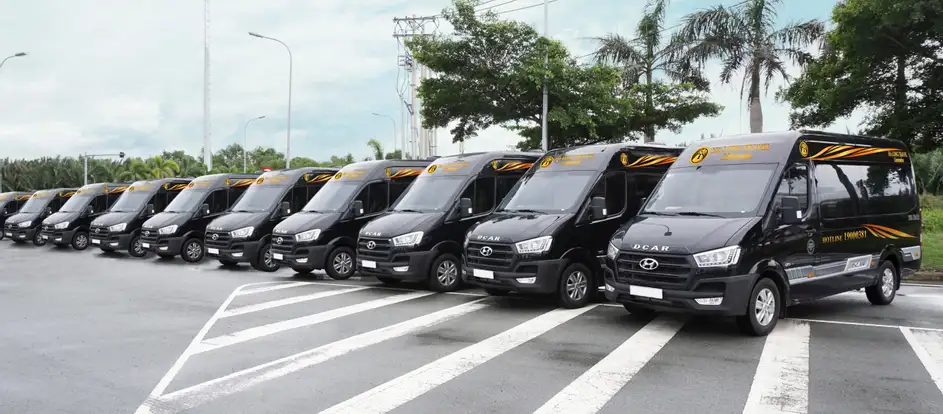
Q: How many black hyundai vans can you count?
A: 10